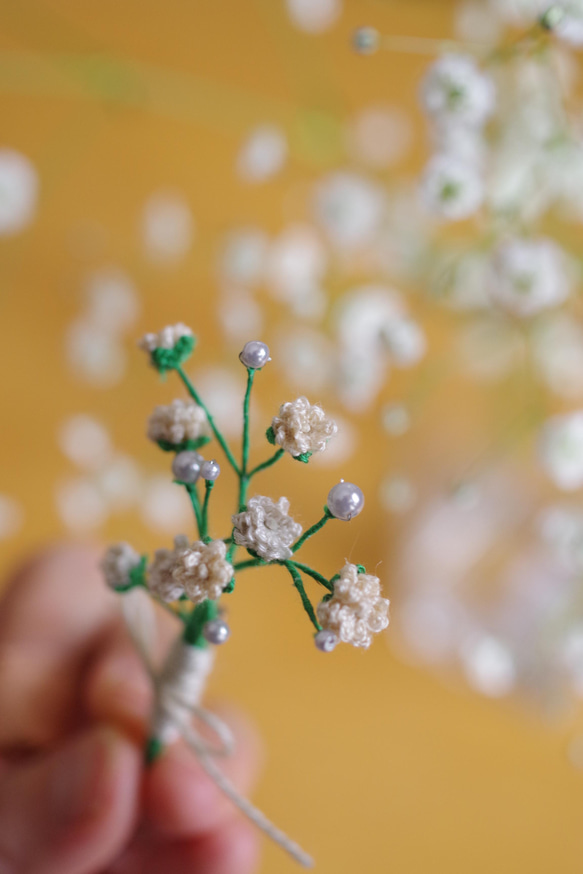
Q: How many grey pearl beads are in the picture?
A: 6